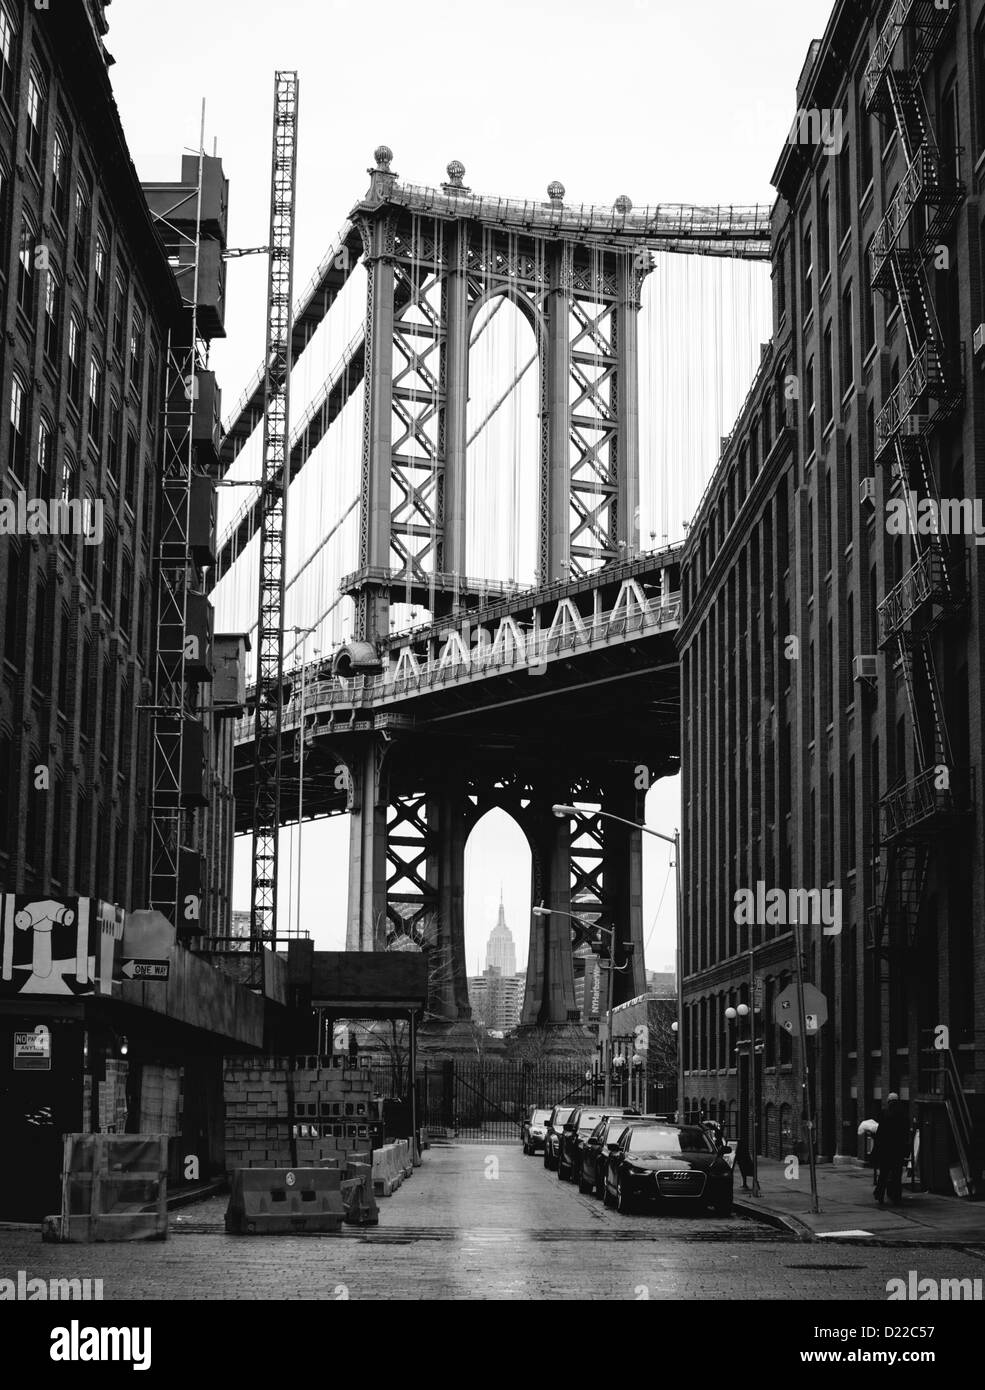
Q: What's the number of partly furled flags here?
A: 0